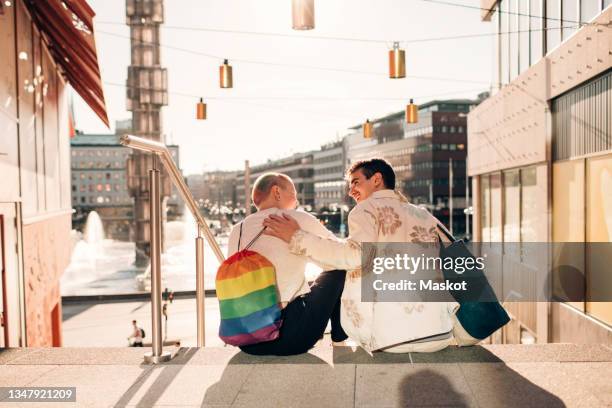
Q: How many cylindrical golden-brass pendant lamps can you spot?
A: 6